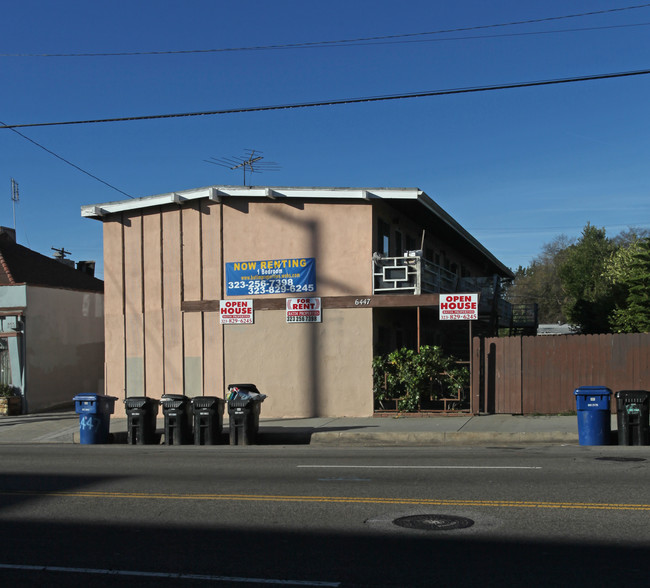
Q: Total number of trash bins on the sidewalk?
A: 7